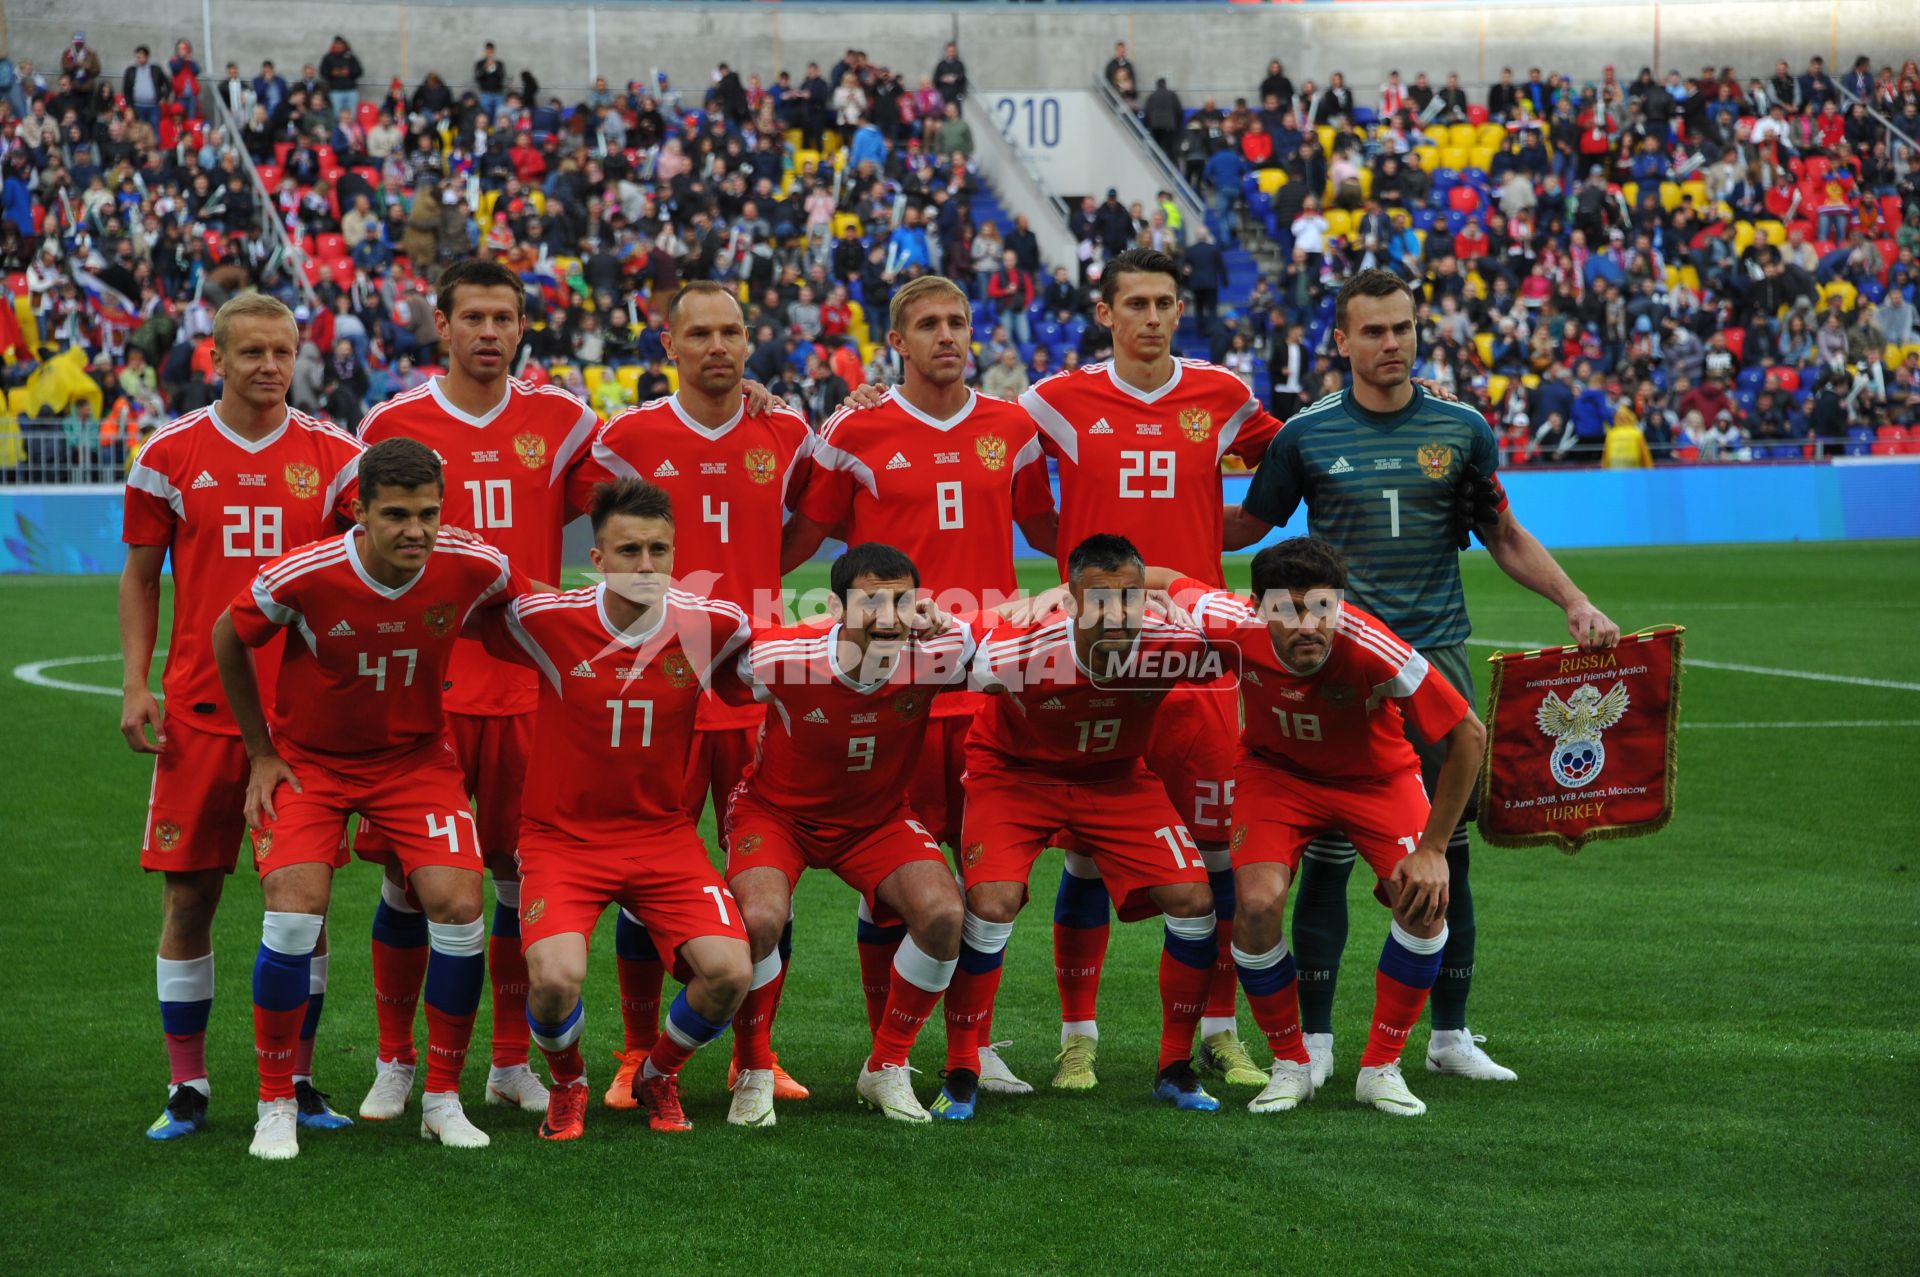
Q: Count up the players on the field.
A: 11